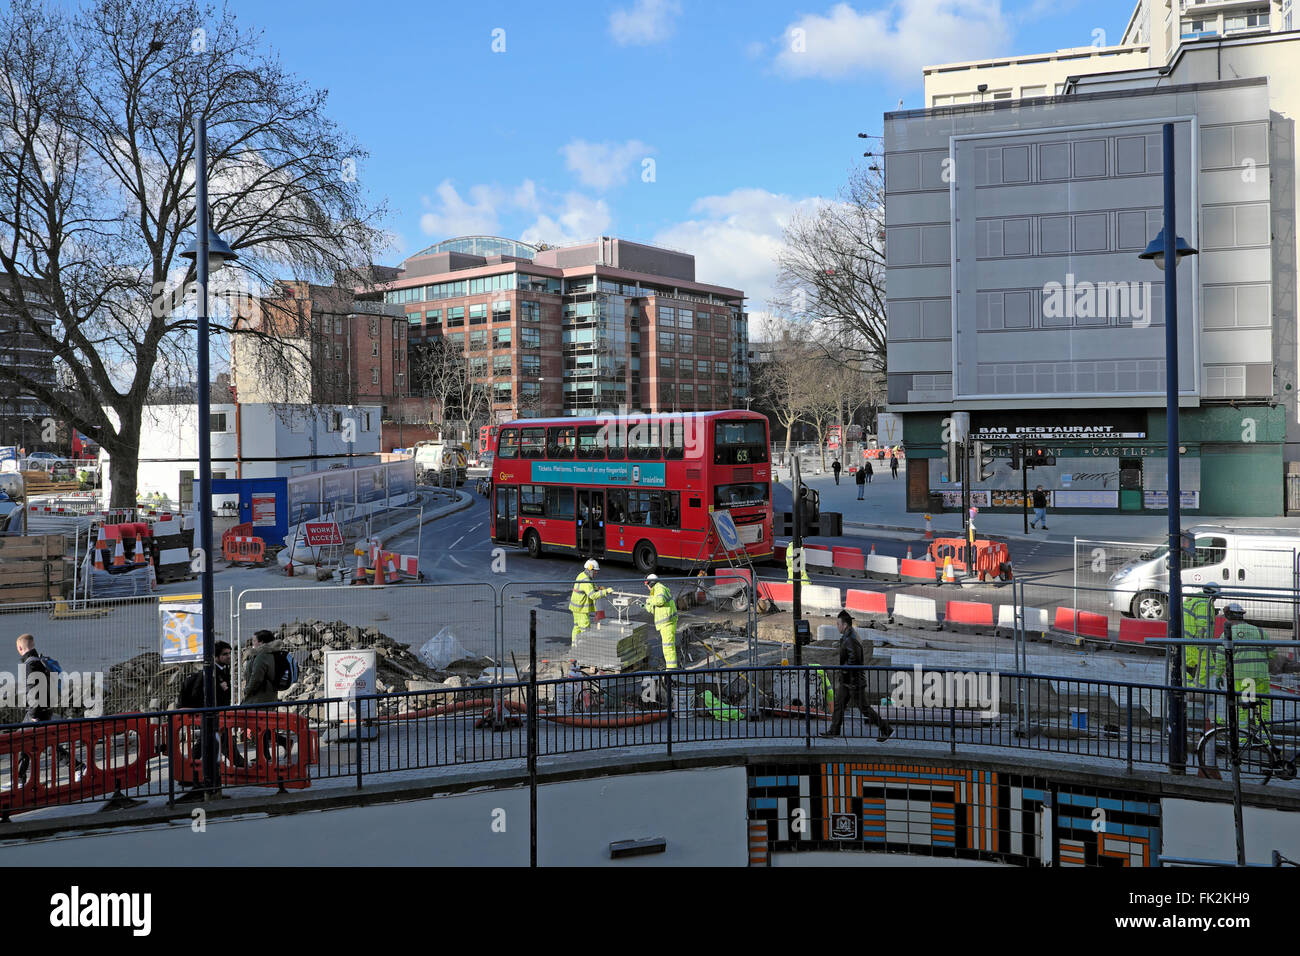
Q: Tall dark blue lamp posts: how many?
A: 2